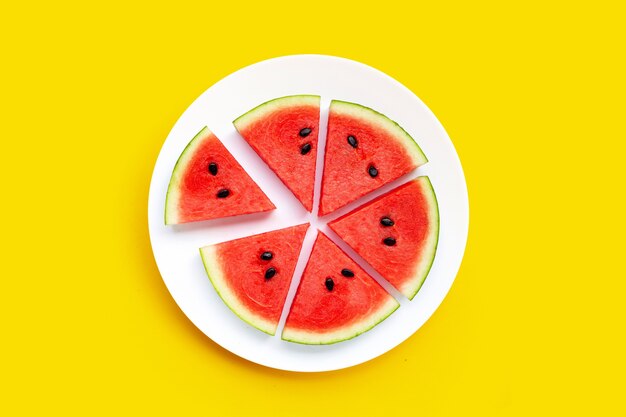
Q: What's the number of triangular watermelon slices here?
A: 6